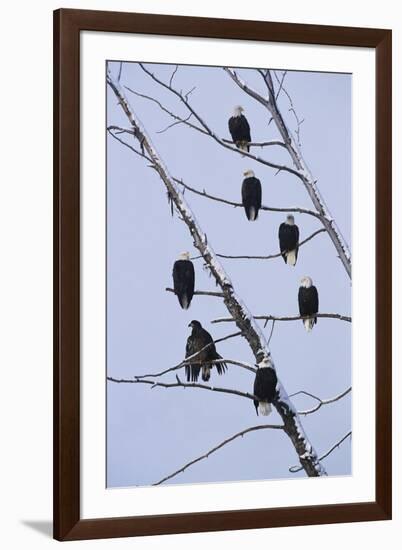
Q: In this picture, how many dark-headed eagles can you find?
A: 1